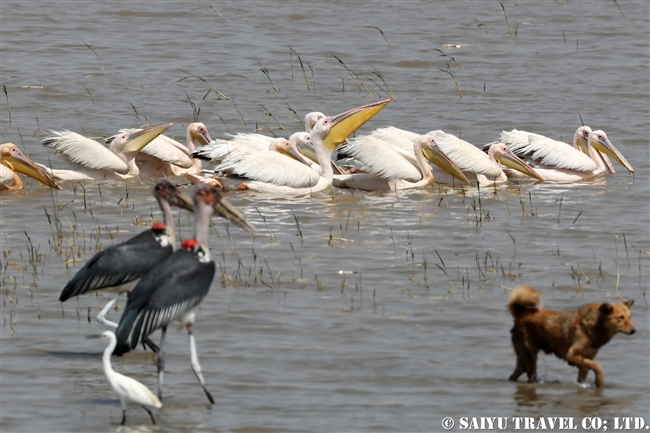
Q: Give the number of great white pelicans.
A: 11